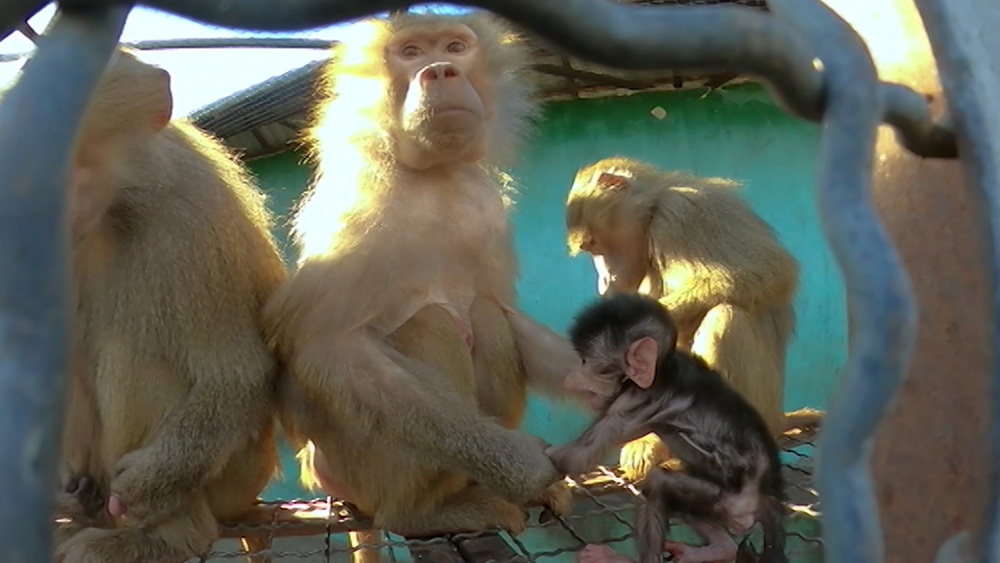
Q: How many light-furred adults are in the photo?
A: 3